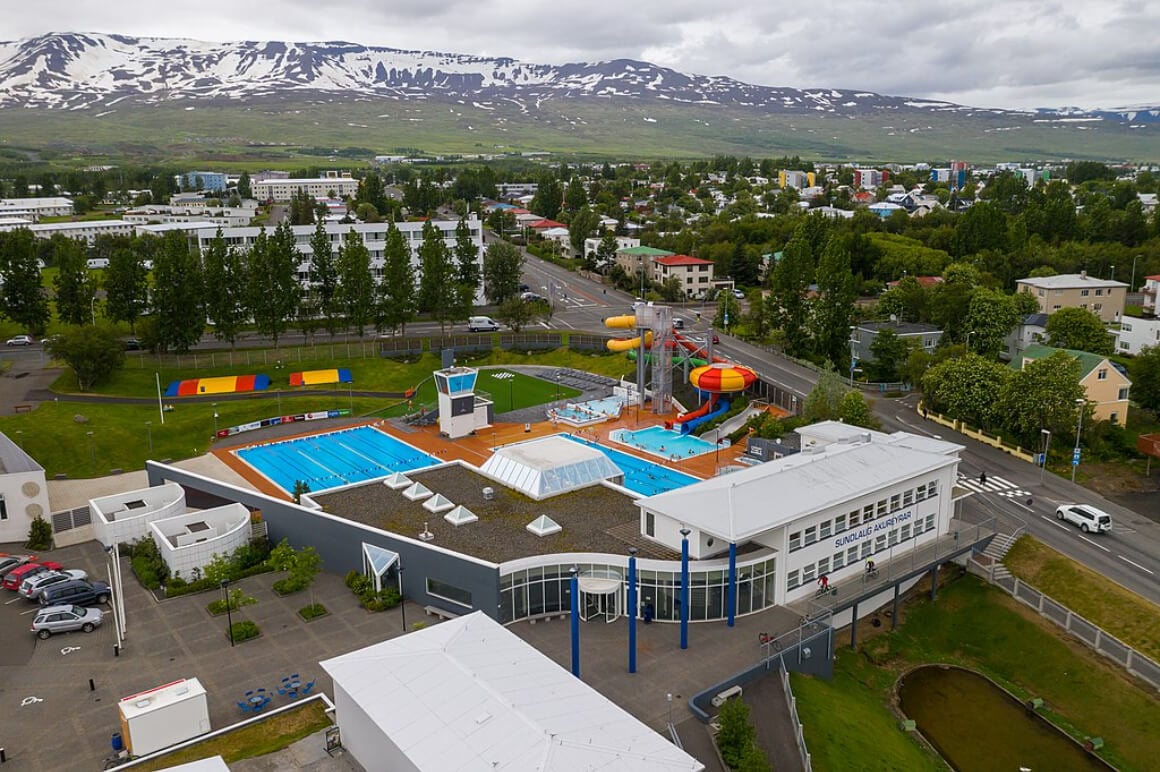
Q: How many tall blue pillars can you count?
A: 4